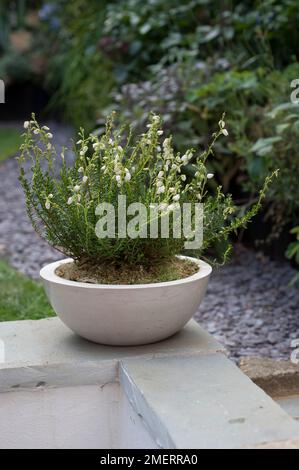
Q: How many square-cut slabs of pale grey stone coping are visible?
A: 2